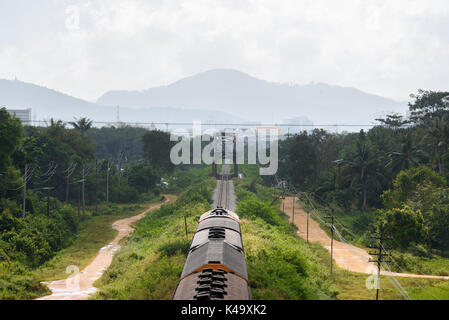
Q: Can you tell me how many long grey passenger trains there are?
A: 1